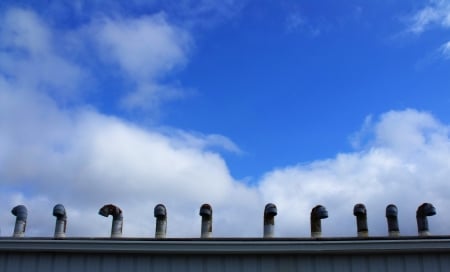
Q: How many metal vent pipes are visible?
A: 10